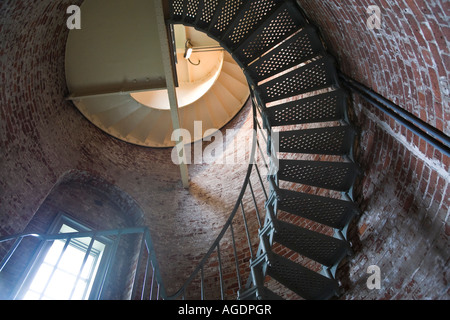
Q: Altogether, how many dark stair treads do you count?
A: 15